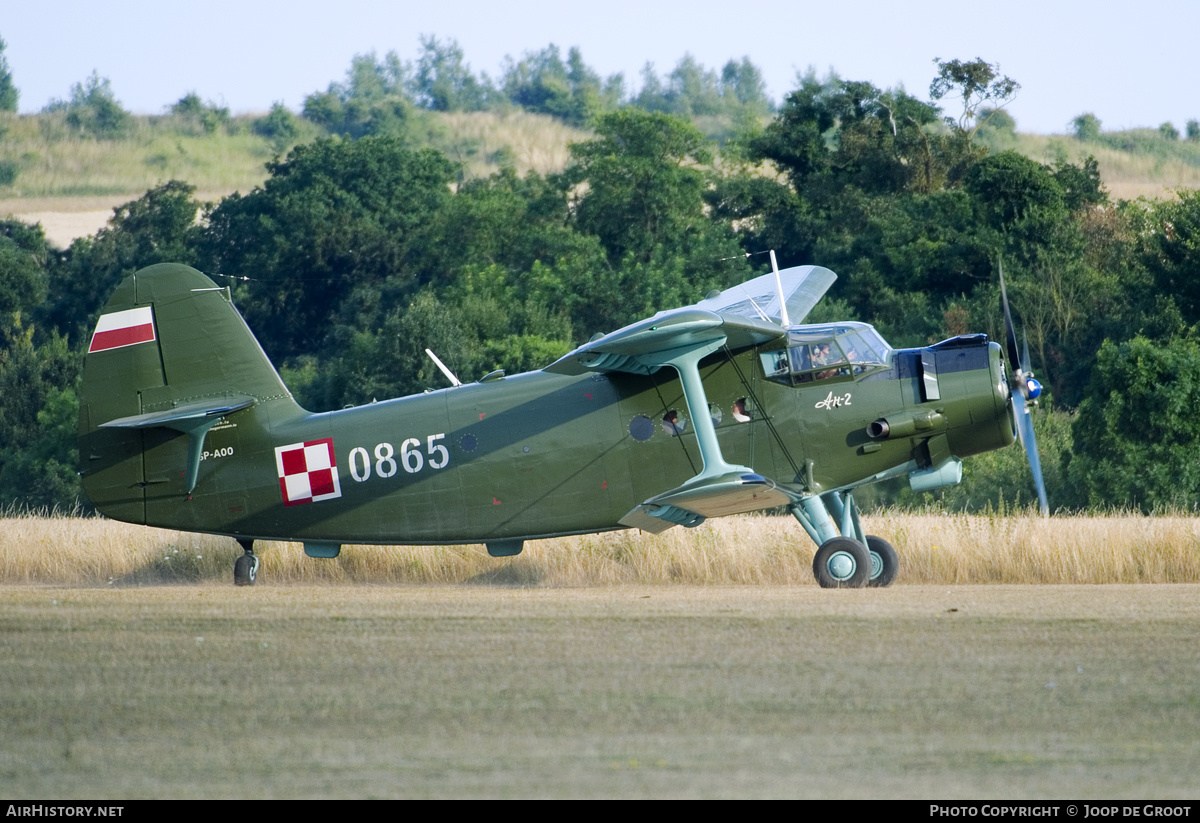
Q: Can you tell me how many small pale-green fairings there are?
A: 2